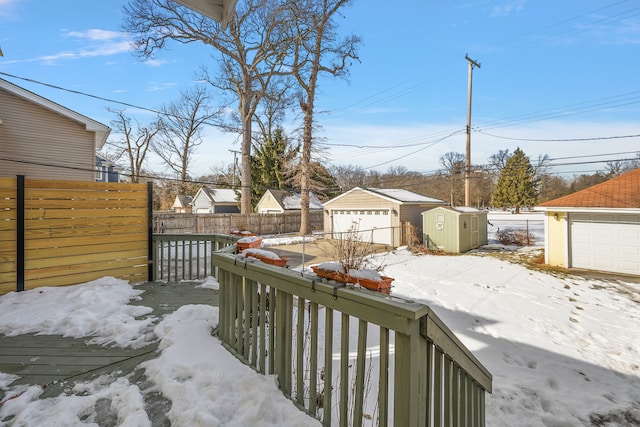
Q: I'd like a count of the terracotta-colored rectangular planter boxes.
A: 4